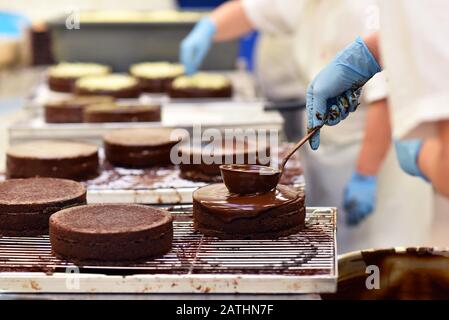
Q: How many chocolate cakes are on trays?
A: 12